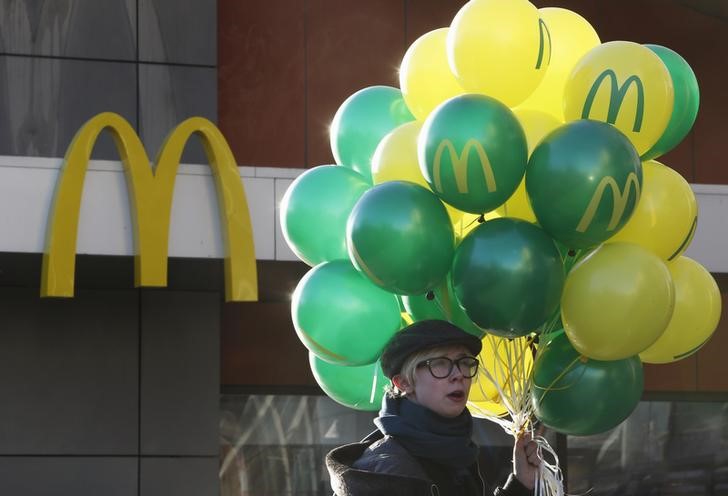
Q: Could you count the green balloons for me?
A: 11